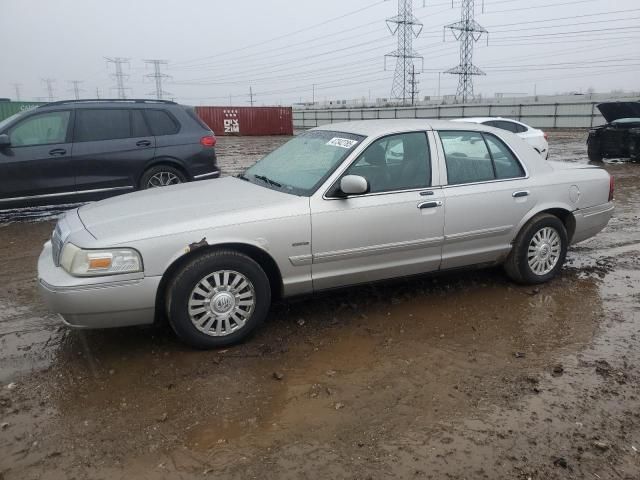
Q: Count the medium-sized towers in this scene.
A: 2